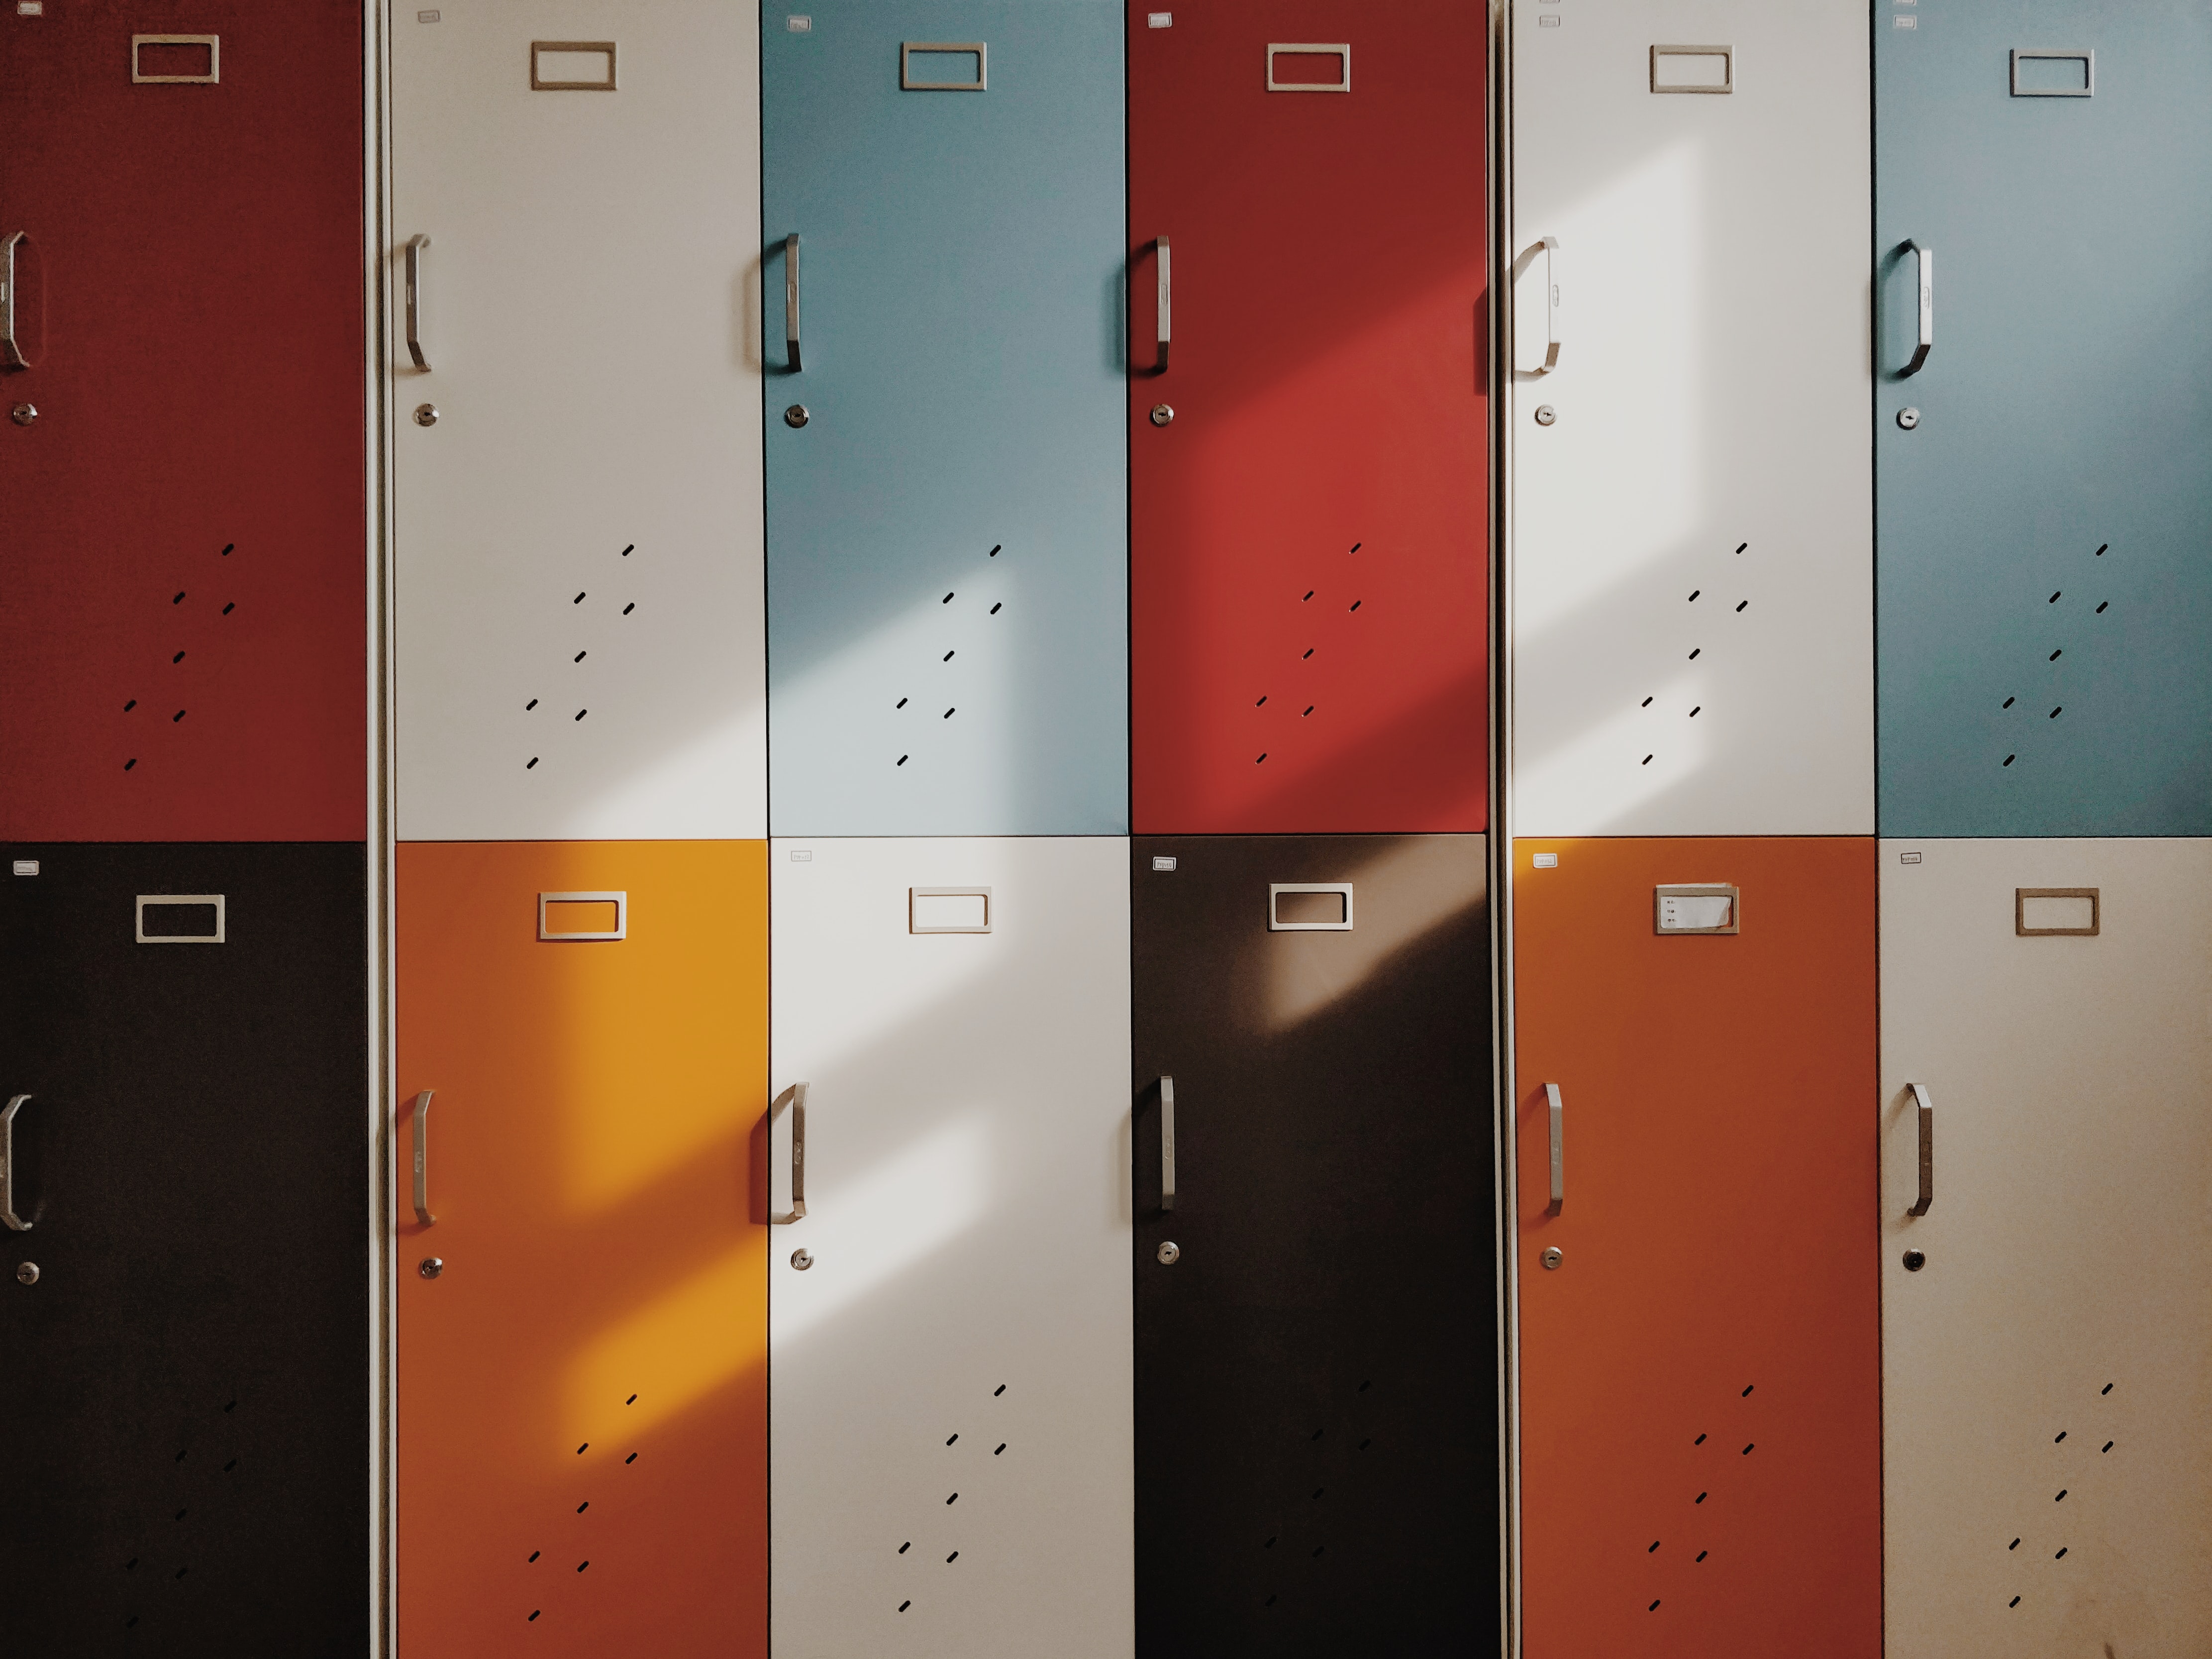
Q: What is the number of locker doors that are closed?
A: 12